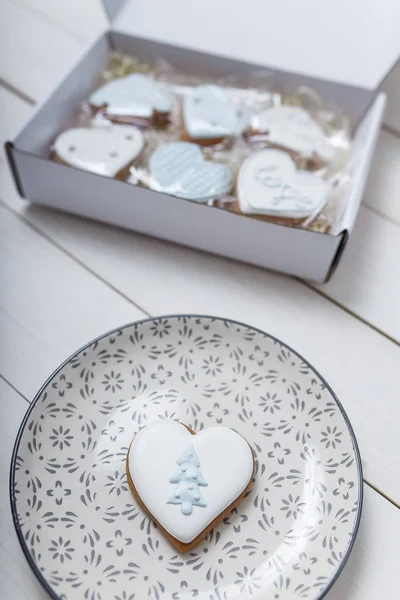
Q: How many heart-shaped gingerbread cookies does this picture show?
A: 5